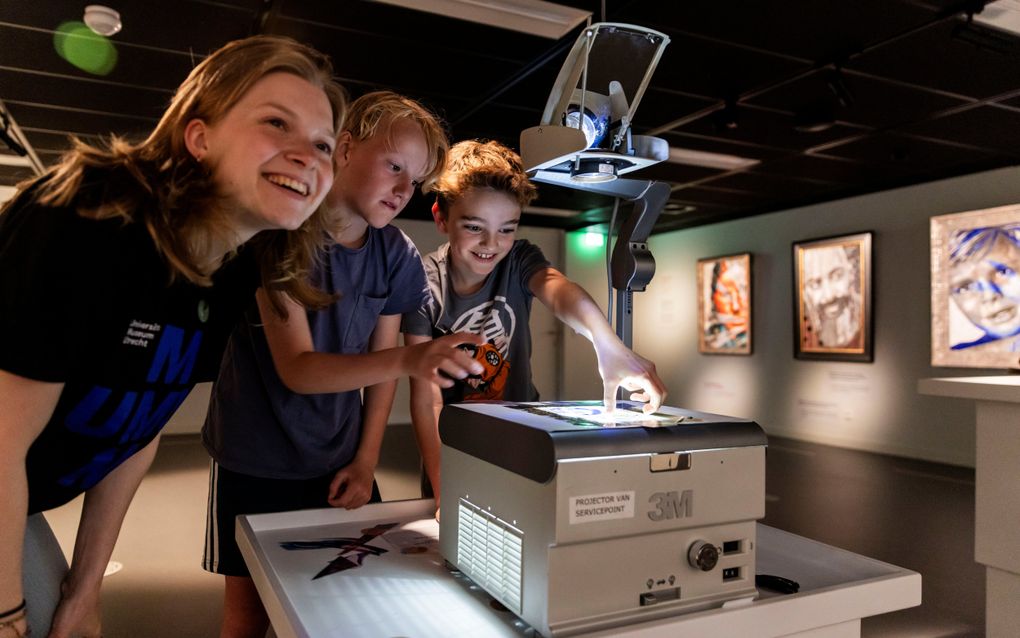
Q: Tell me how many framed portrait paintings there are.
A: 3